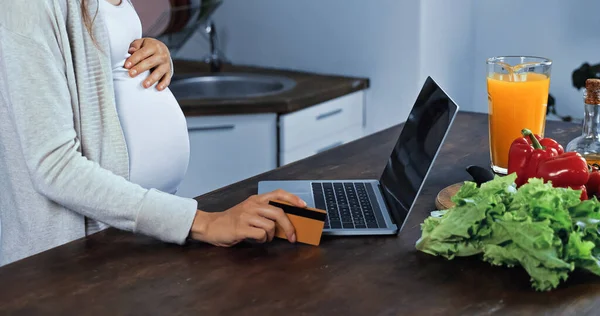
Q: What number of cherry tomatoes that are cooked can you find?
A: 0